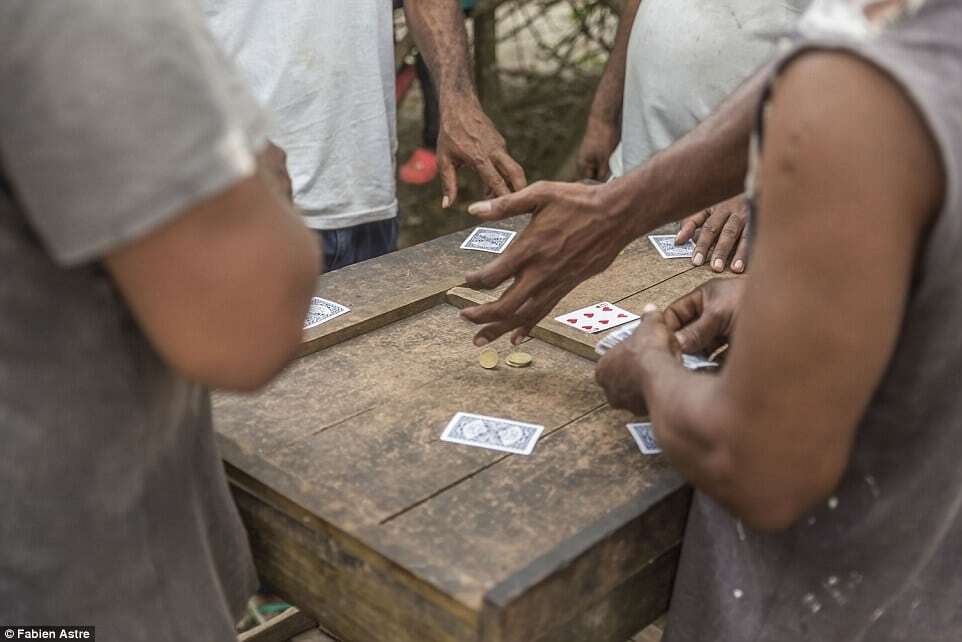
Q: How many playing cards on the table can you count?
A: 6